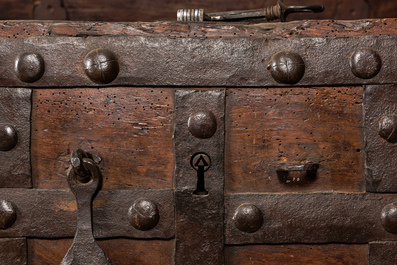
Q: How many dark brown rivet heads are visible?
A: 11